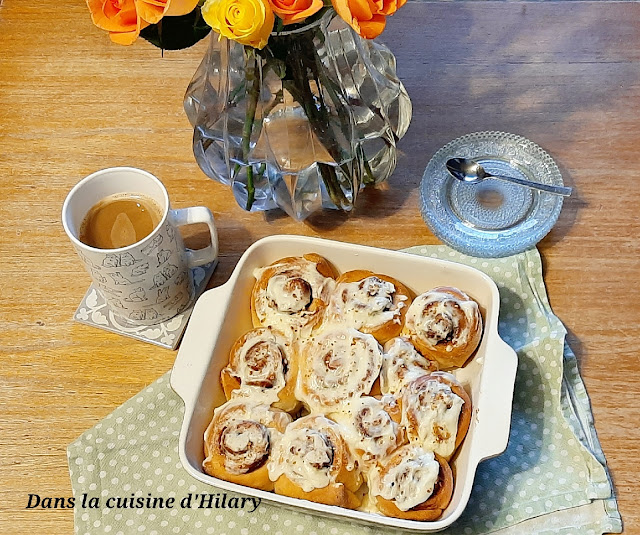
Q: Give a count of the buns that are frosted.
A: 11